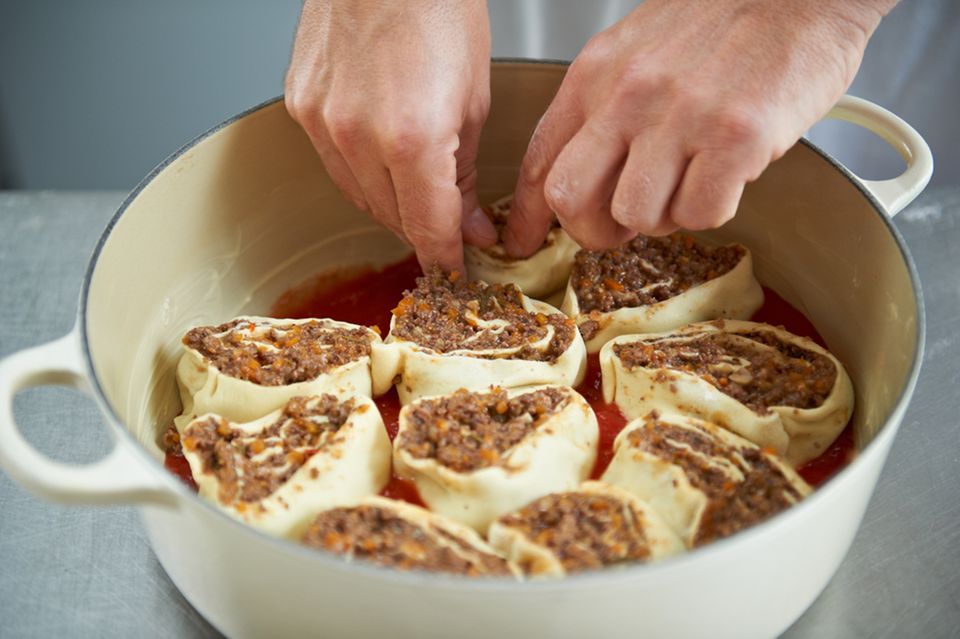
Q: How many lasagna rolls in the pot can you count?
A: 10